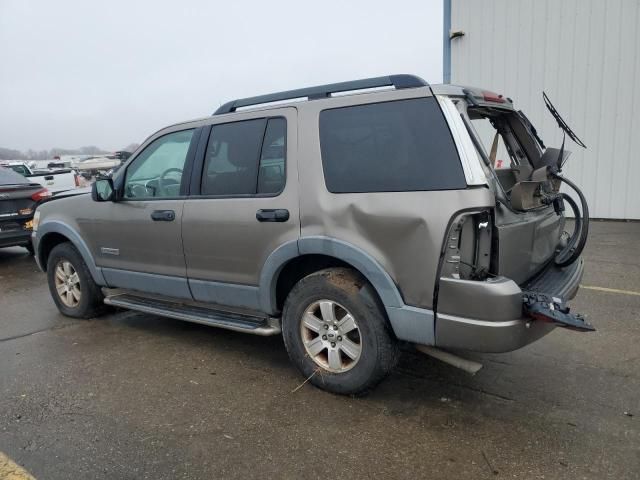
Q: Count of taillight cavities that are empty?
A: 1